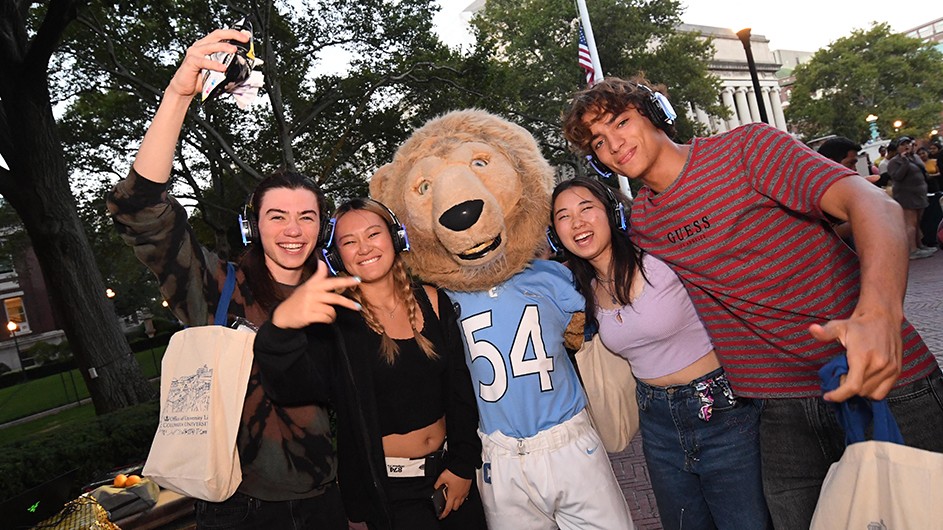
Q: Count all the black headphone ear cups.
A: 8